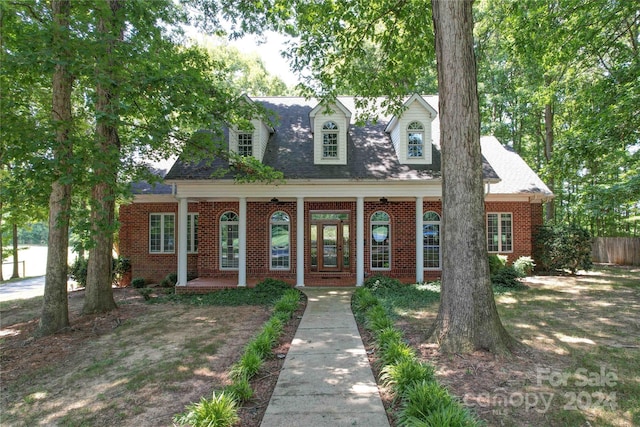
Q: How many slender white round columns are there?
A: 5